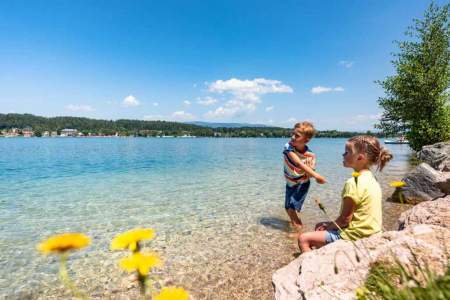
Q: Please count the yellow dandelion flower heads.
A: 6